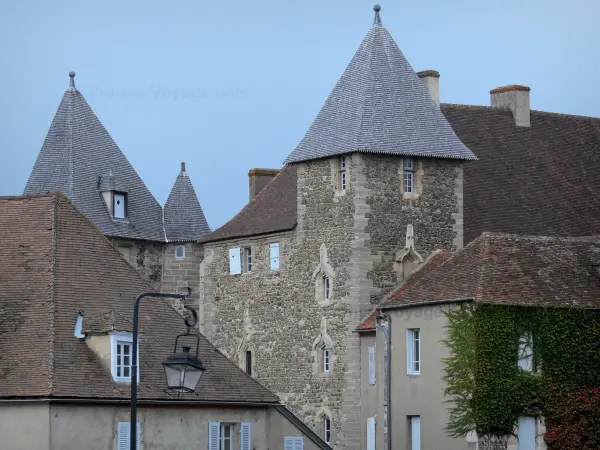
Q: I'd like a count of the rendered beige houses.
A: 2